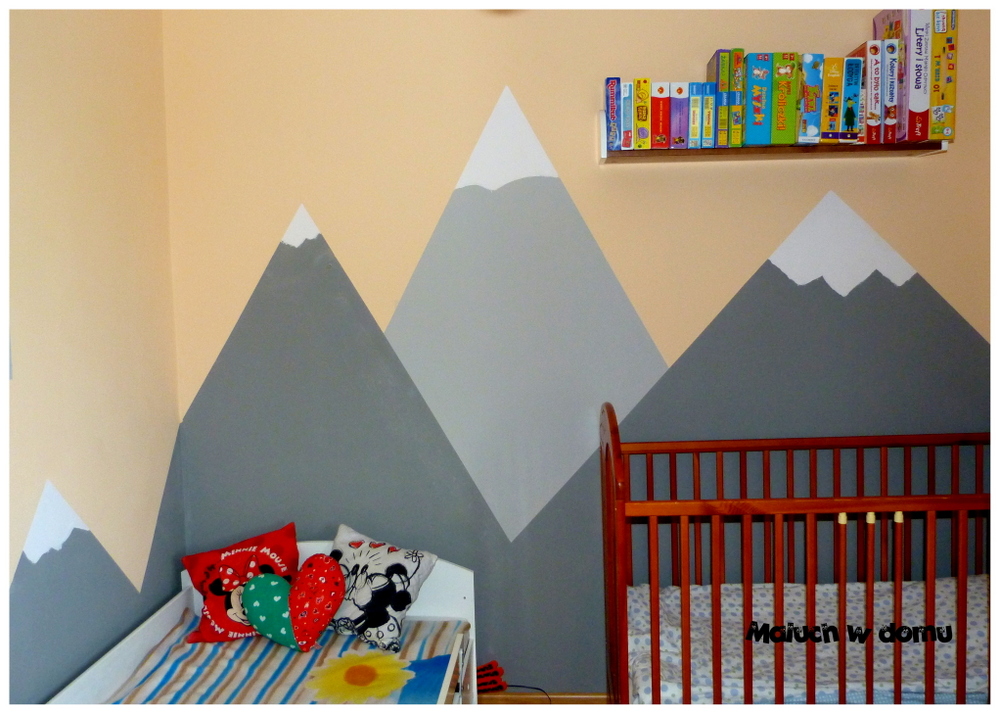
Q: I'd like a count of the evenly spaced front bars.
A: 11